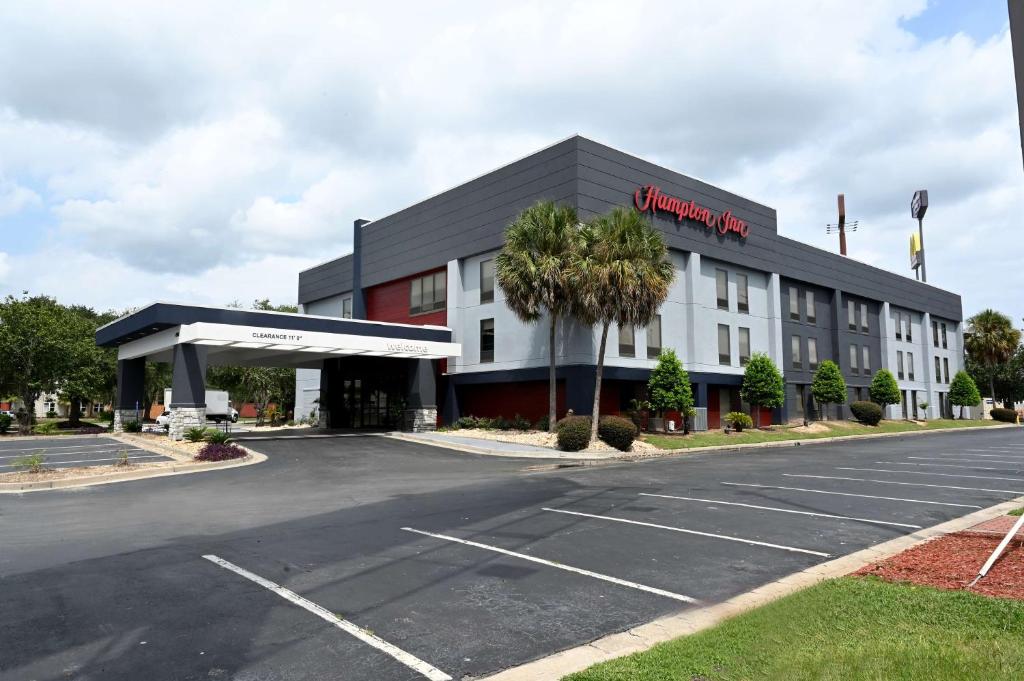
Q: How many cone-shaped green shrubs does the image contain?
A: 5